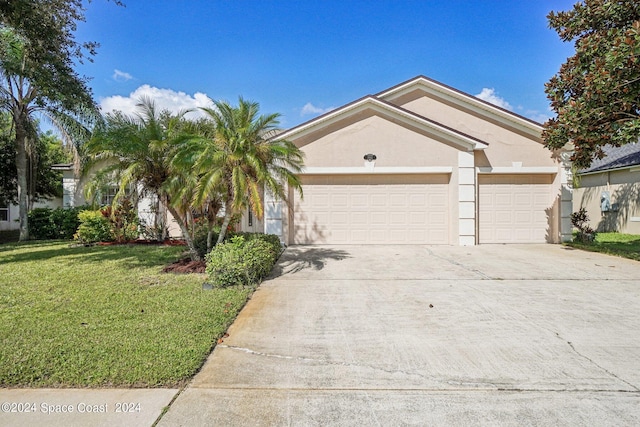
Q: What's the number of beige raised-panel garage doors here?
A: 2